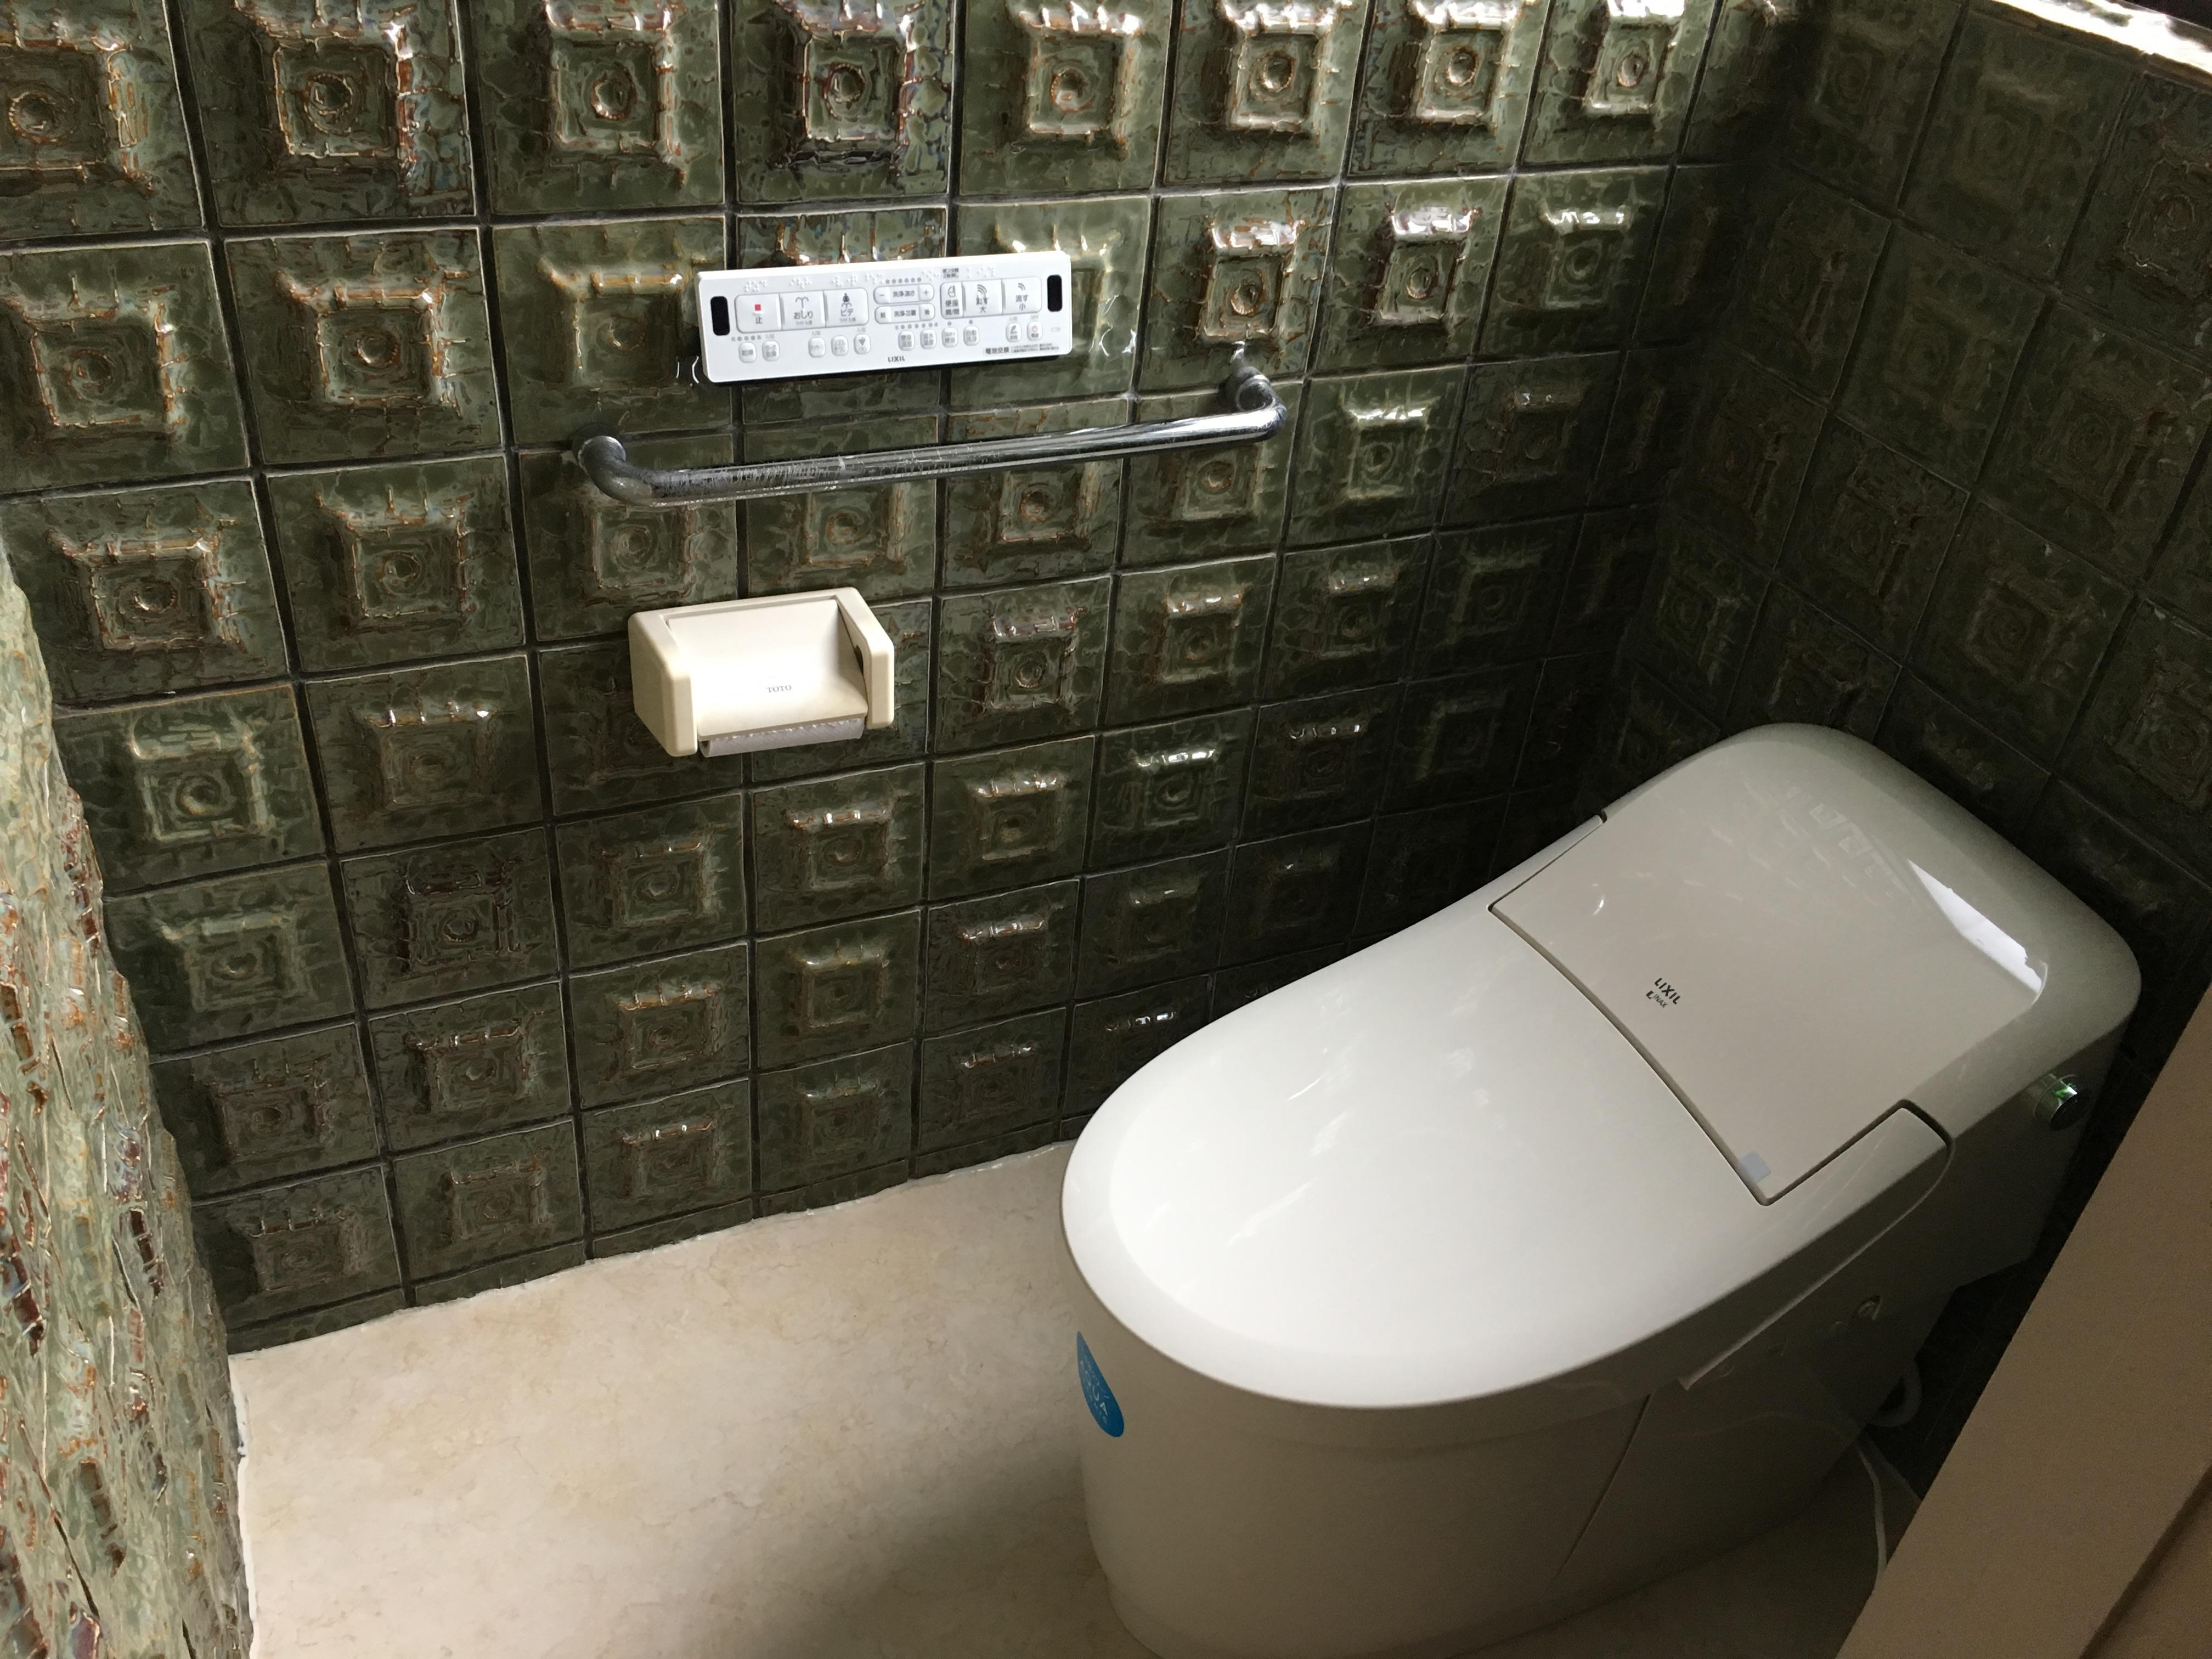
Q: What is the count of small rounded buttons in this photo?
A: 11